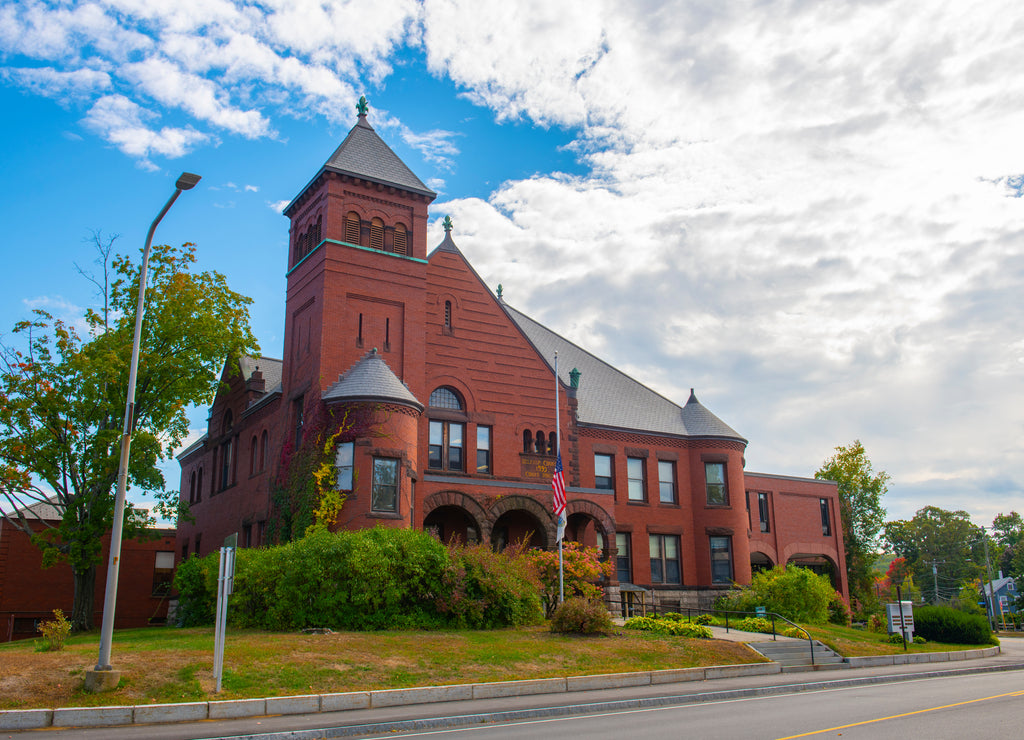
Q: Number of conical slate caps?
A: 2